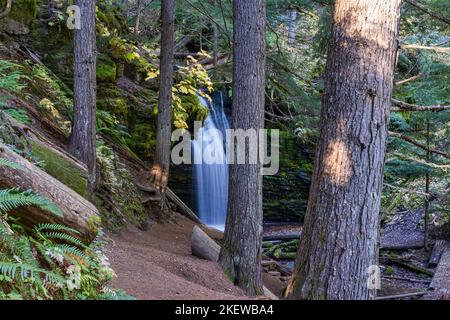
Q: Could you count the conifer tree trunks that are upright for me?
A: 4